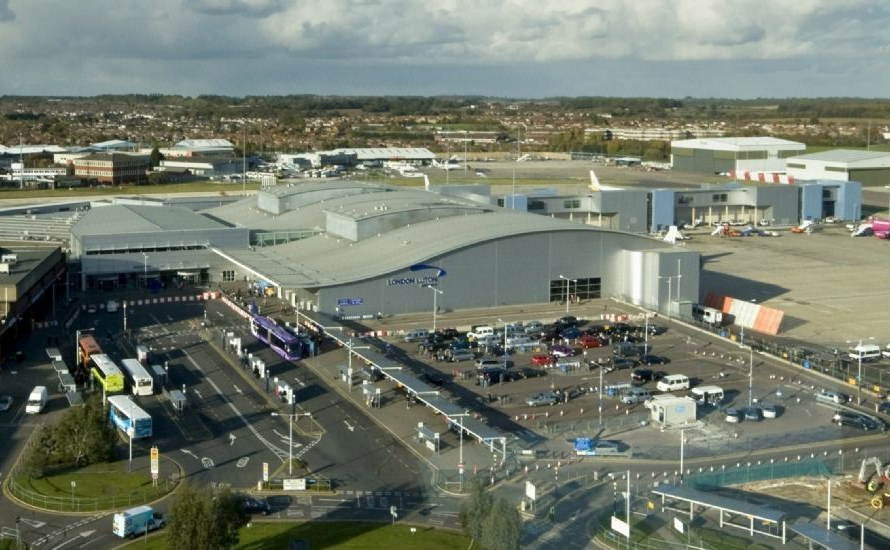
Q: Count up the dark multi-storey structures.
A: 1